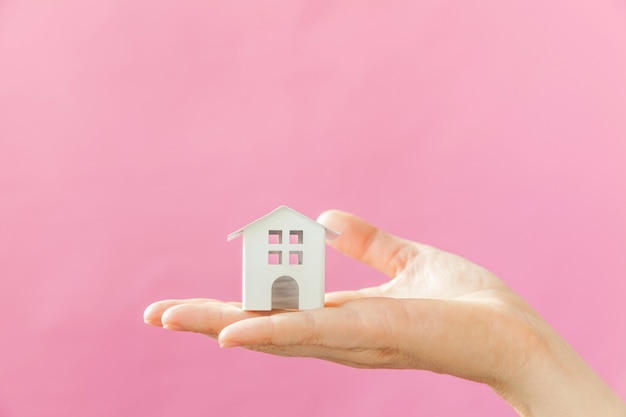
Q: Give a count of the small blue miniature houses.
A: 0